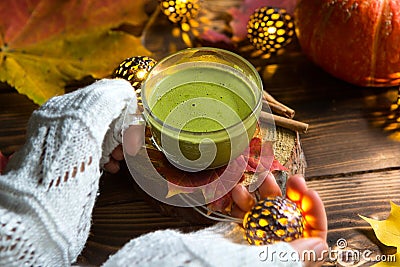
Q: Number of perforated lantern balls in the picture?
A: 5